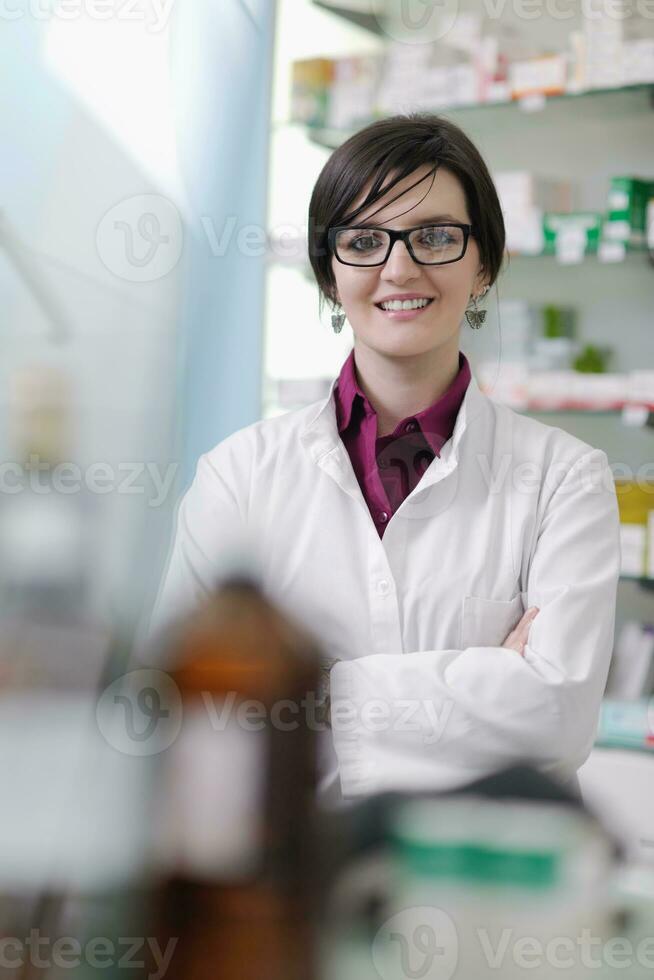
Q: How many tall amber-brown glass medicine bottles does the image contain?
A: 1